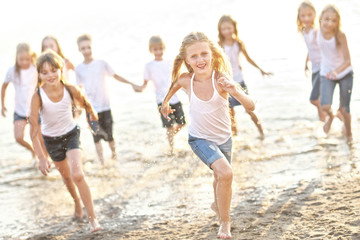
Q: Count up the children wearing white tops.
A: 9